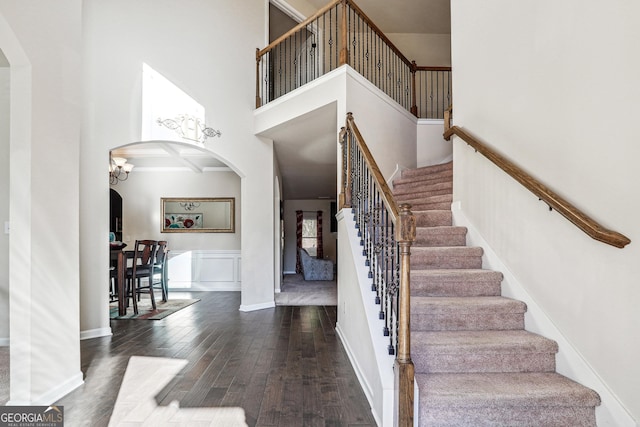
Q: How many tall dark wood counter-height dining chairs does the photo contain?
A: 2